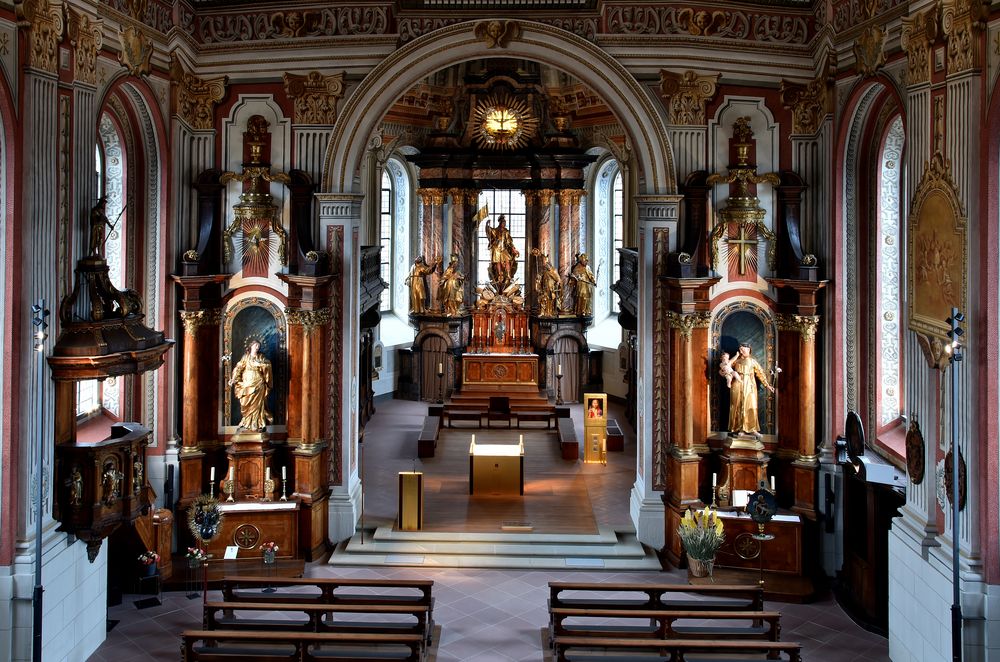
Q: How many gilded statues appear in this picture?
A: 7